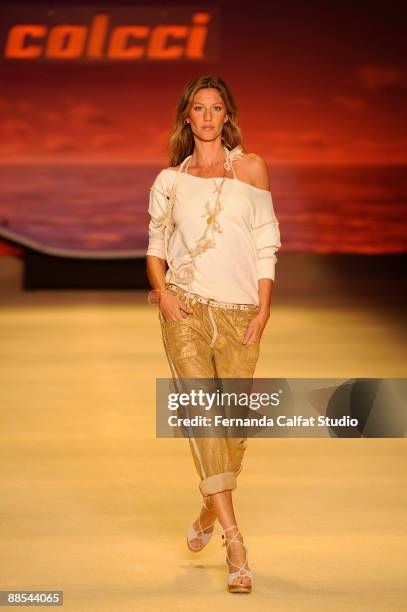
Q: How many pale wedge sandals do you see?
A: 2